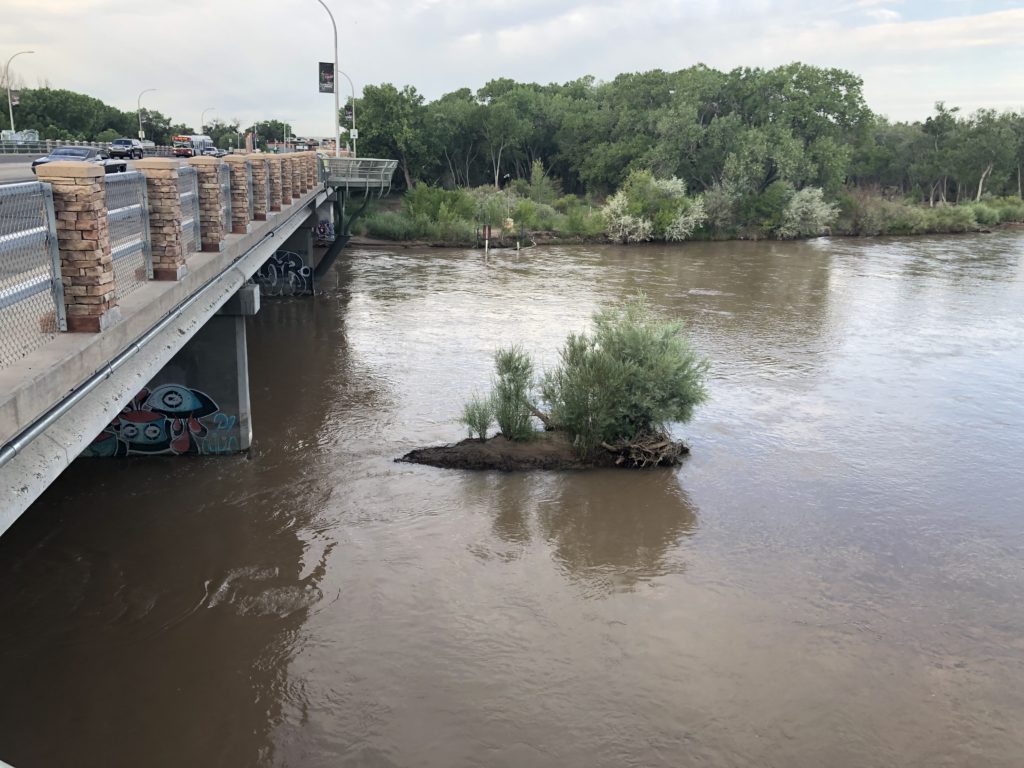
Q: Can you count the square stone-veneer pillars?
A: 11